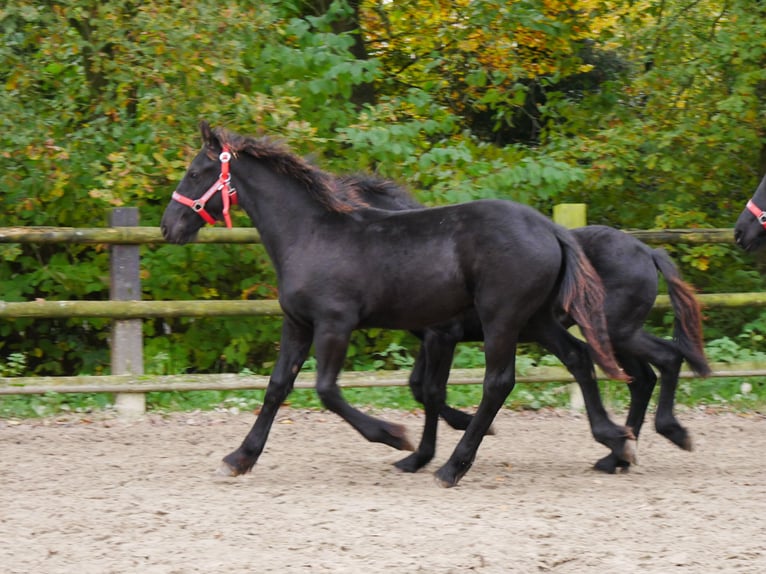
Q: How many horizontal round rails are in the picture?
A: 3